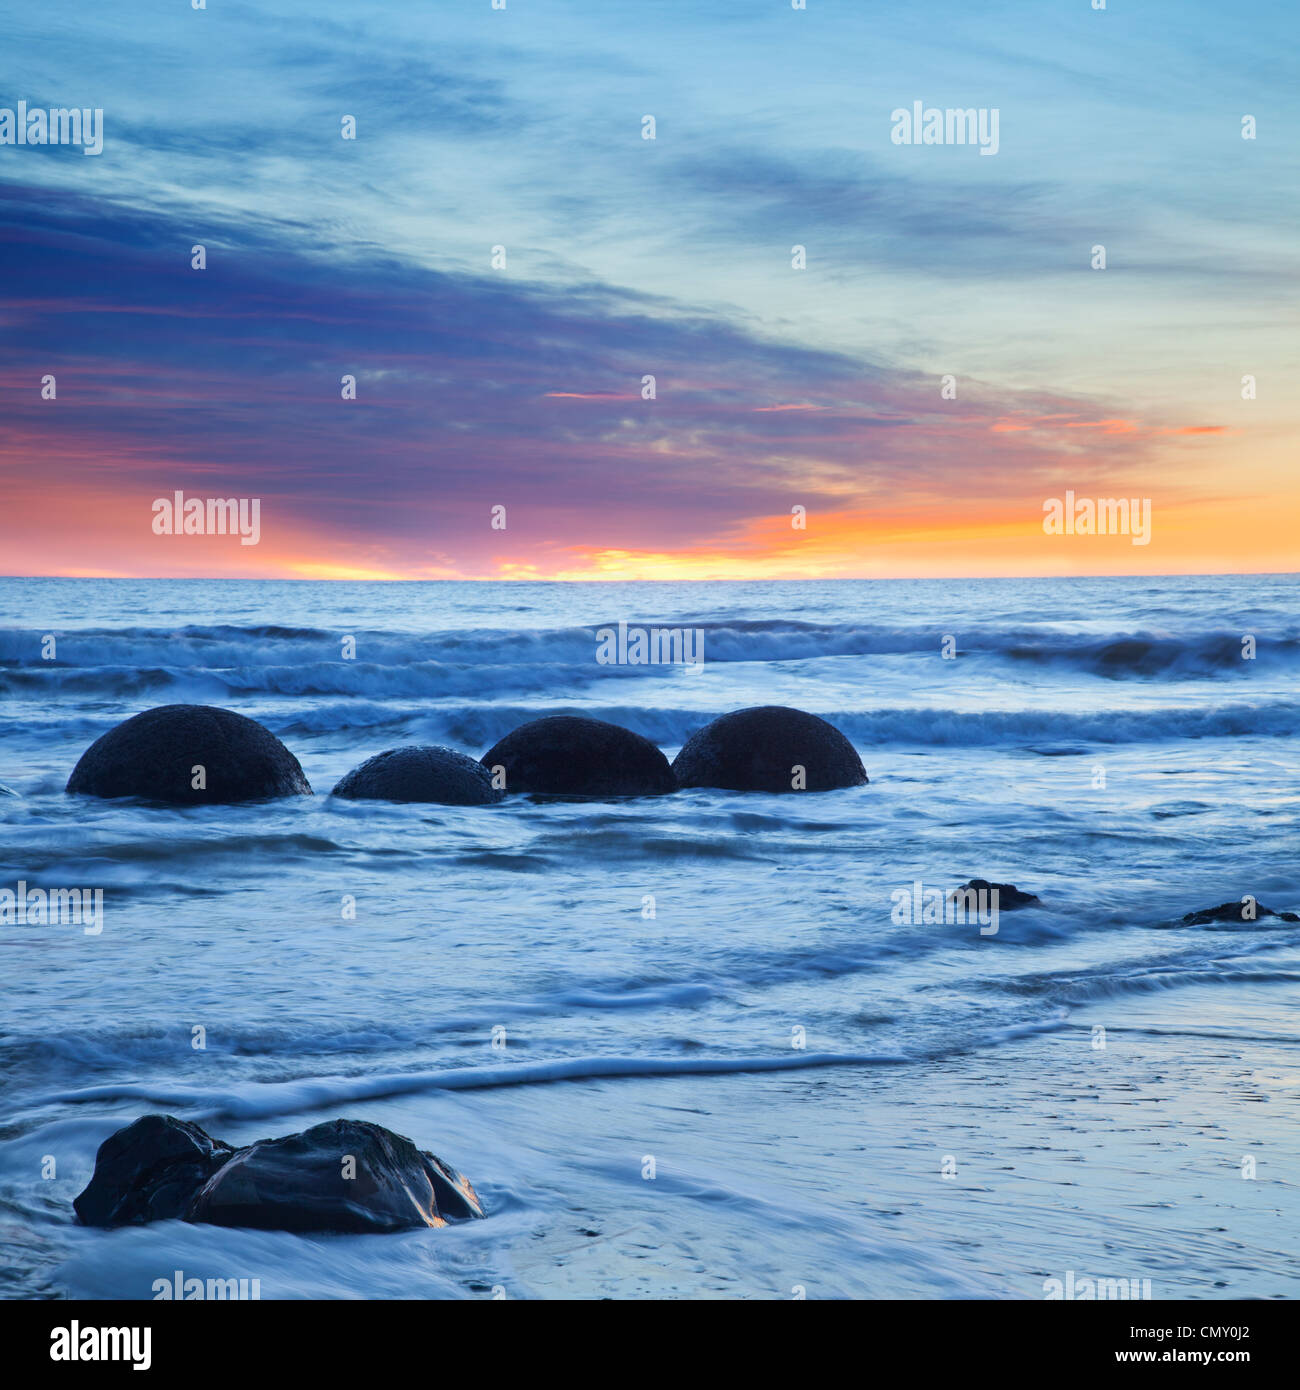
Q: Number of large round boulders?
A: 4